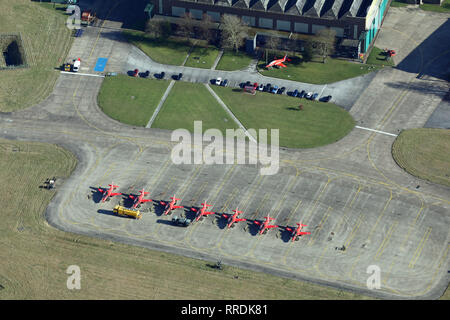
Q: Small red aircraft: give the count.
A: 8